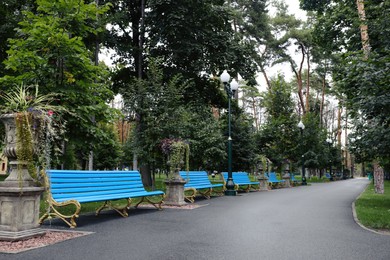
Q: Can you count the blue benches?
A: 5